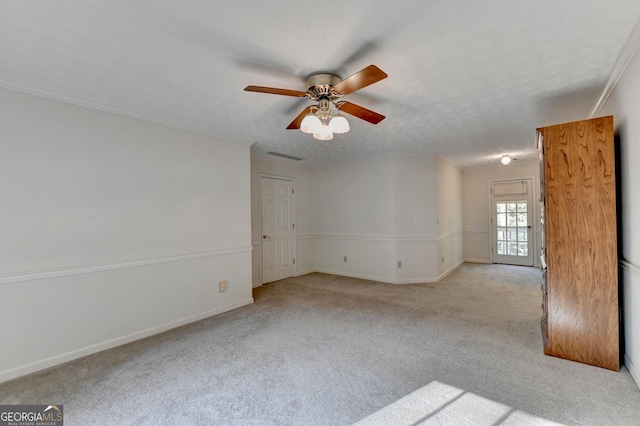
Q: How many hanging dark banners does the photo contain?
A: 0